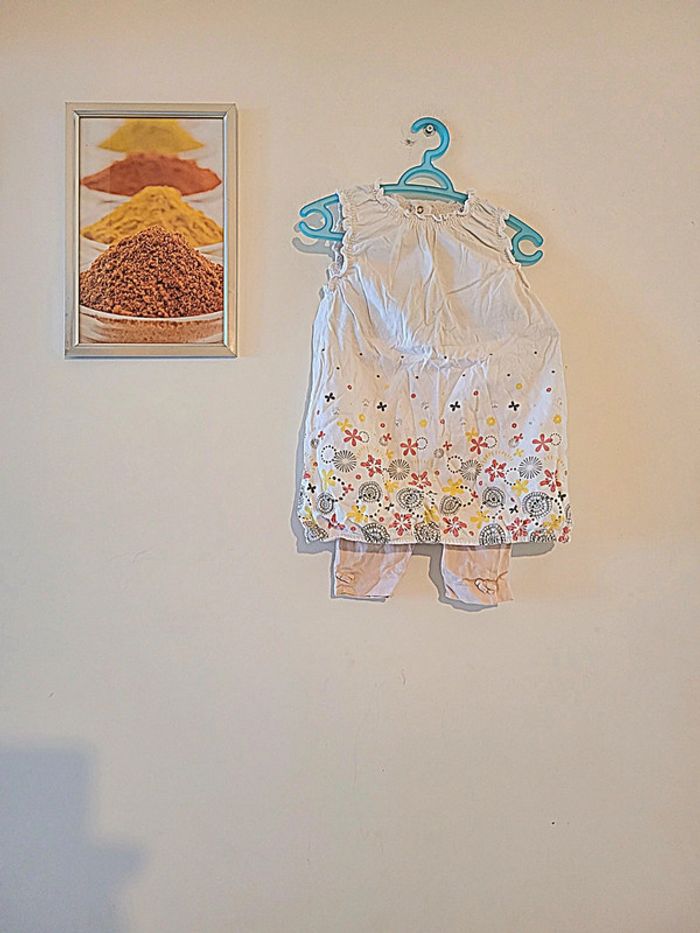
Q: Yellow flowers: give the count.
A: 13